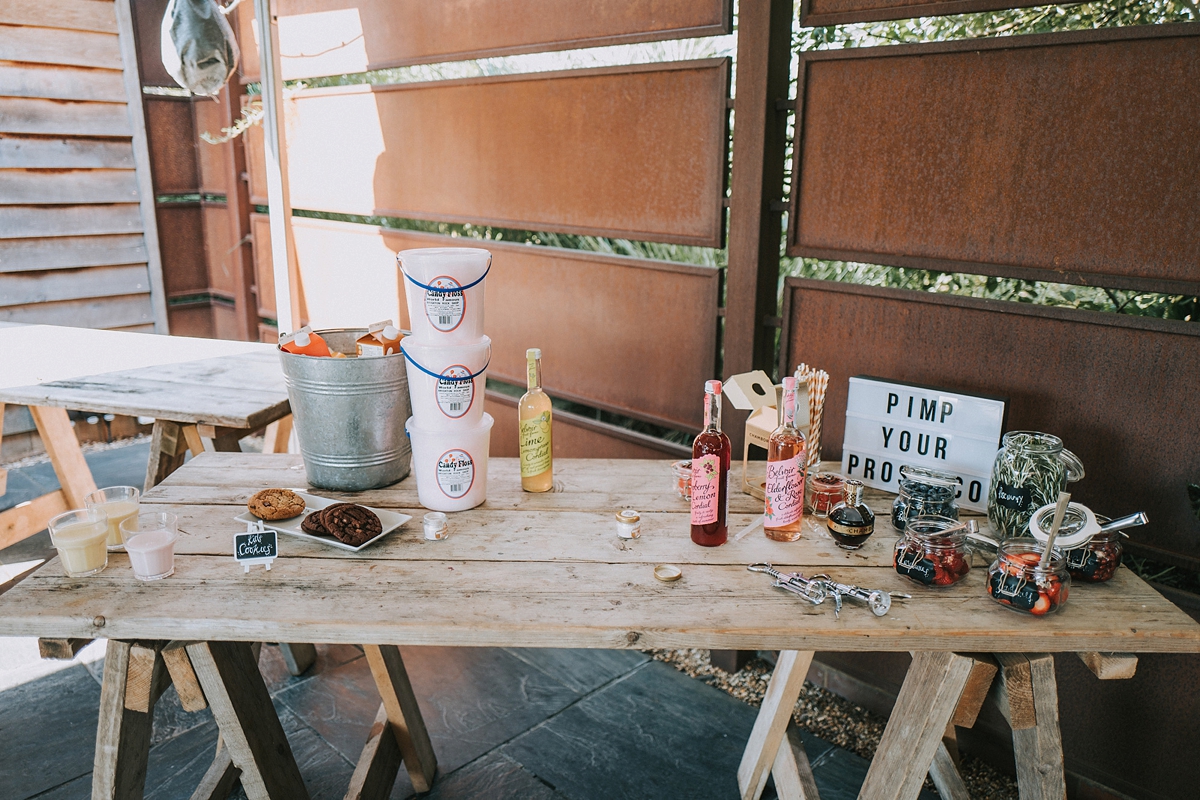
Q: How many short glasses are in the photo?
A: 3